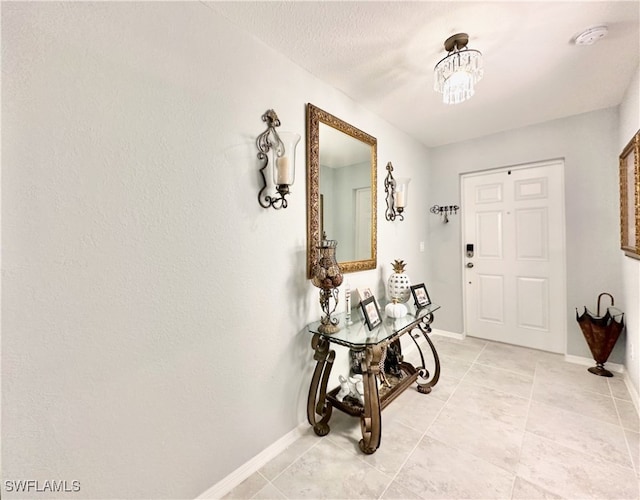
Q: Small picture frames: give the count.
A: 3